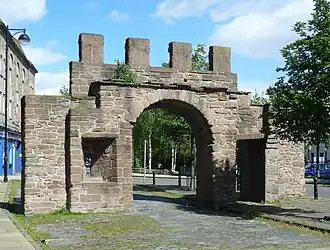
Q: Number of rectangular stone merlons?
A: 4